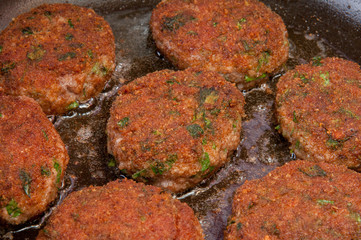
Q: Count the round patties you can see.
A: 7